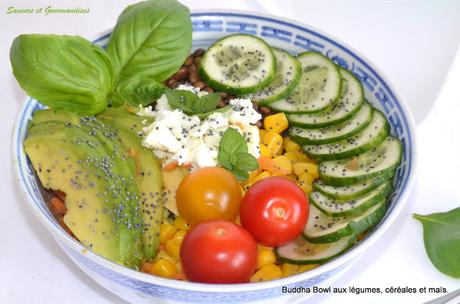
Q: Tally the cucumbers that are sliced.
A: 11